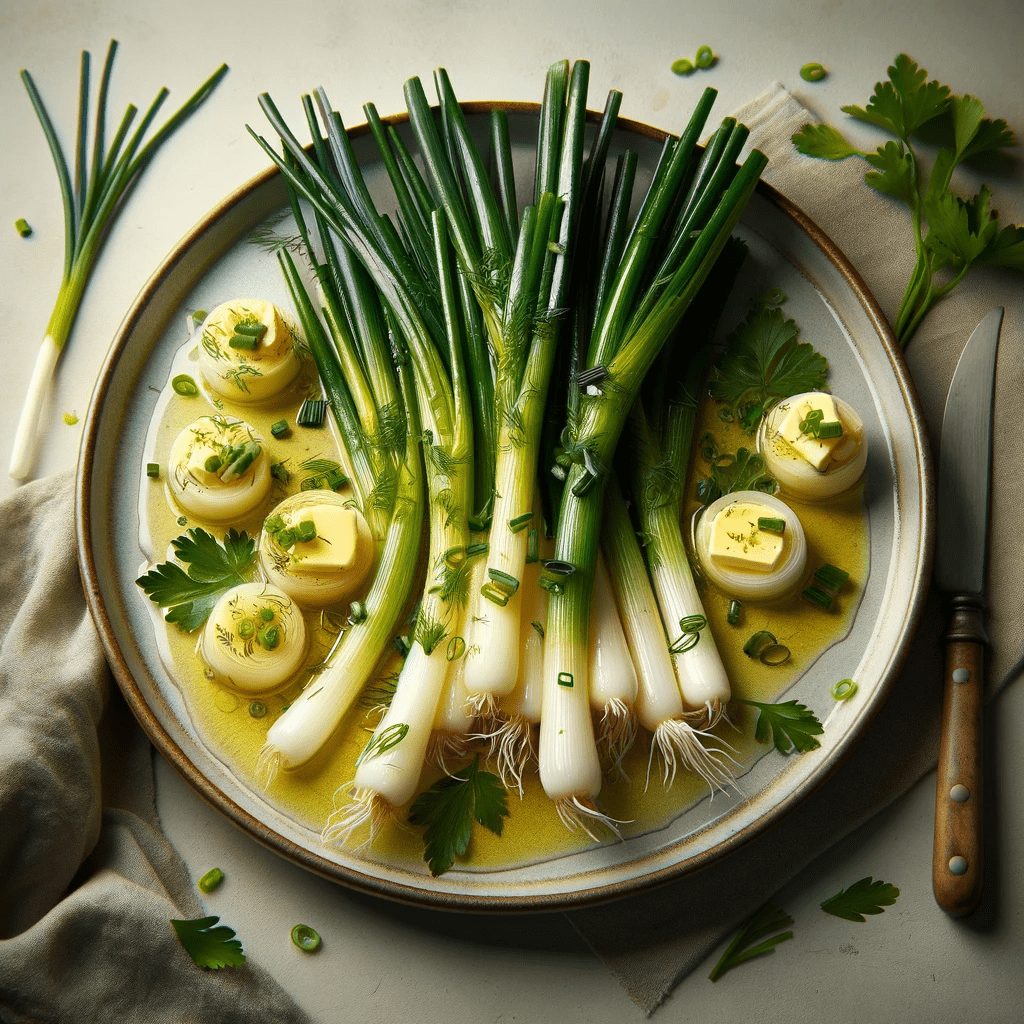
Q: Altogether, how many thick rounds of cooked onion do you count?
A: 6